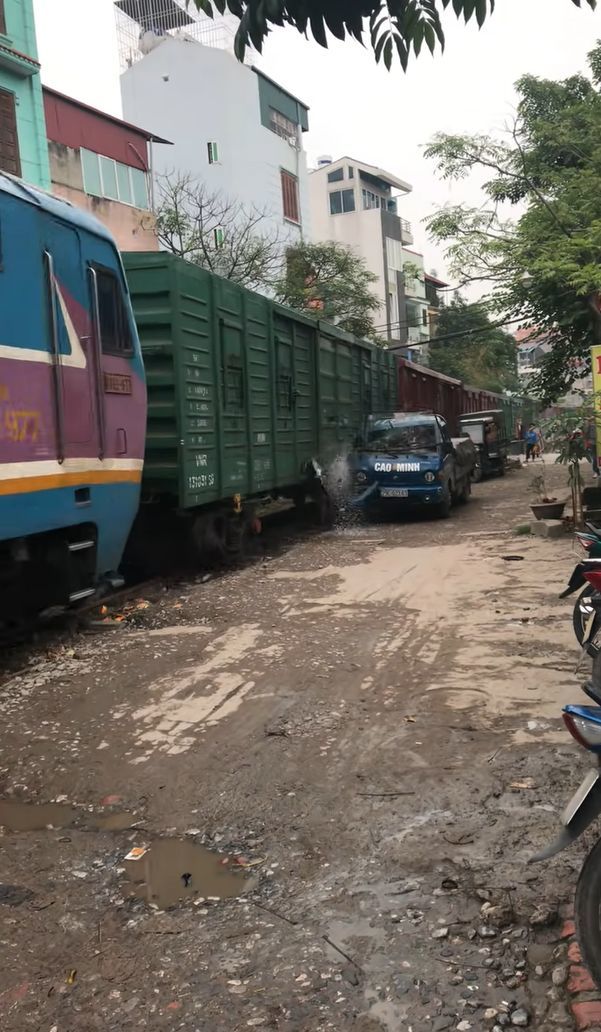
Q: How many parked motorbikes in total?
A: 3